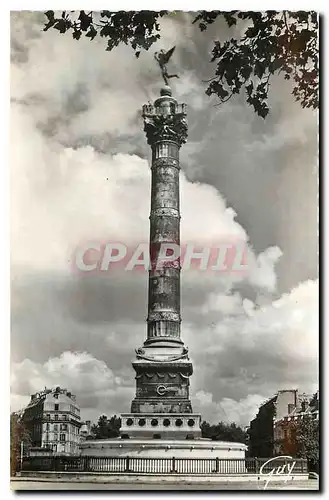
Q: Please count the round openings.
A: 6